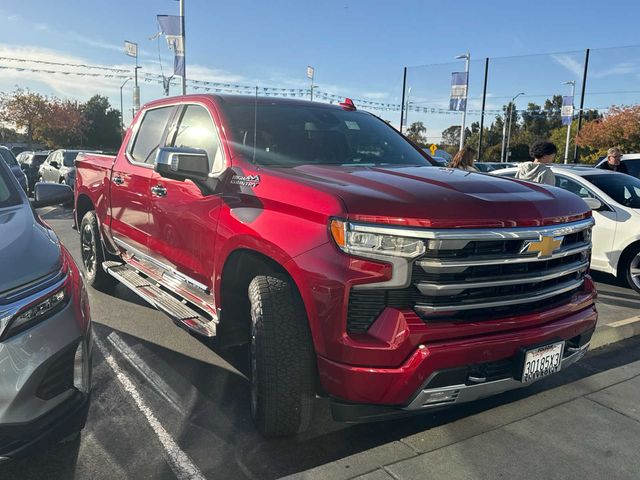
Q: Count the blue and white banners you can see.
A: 3